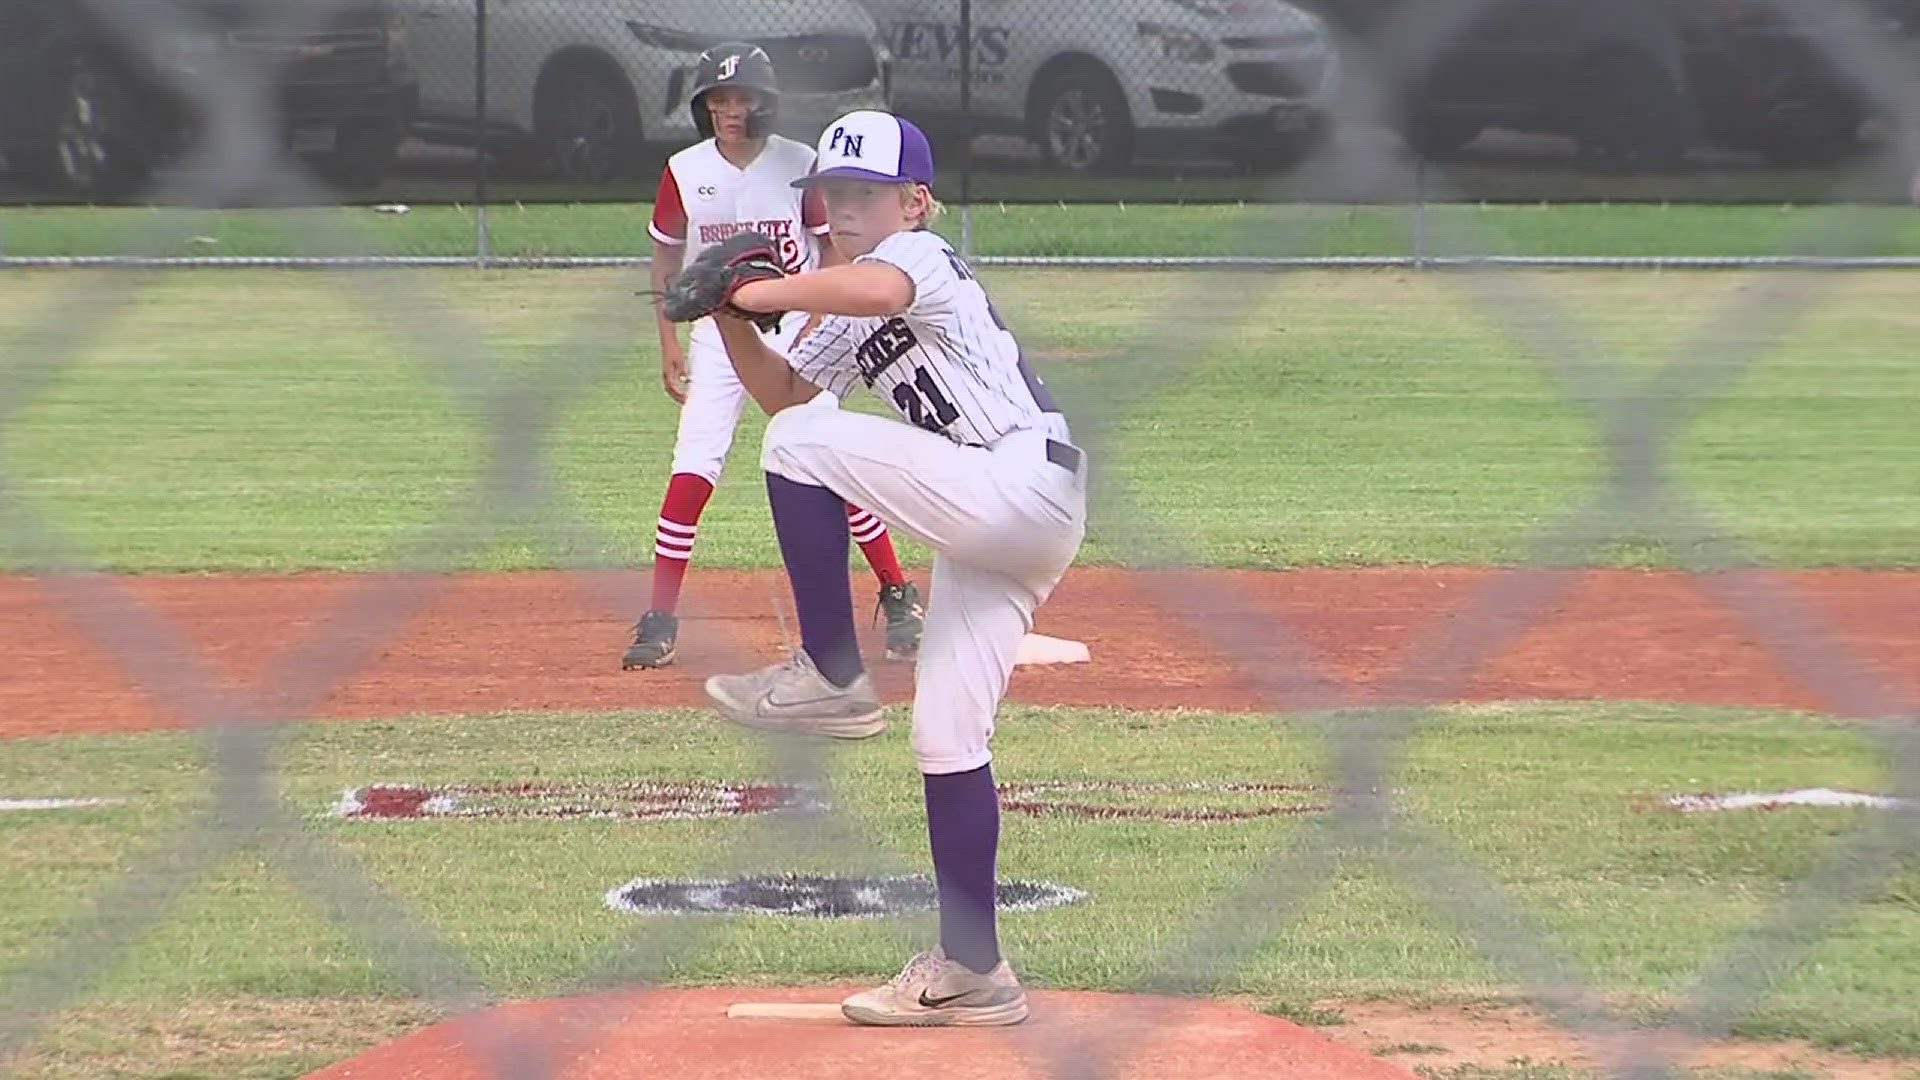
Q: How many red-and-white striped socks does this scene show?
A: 2